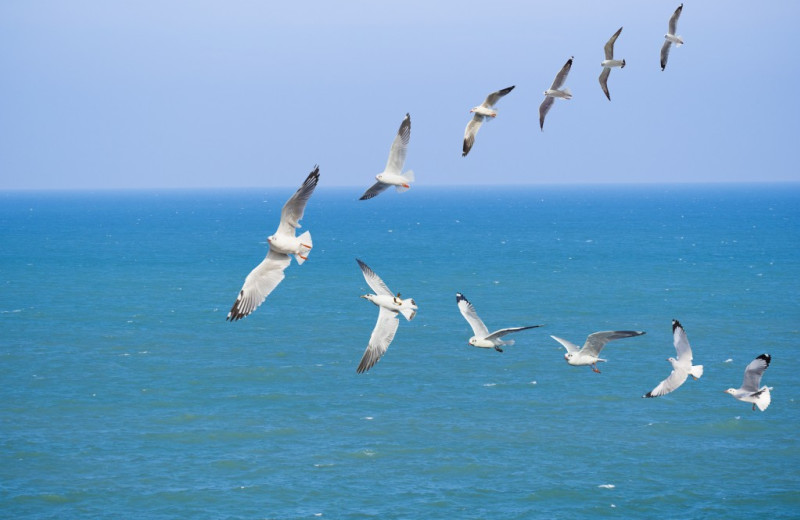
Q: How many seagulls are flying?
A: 11